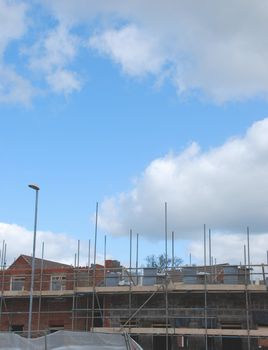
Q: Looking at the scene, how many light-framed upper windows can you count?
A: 2